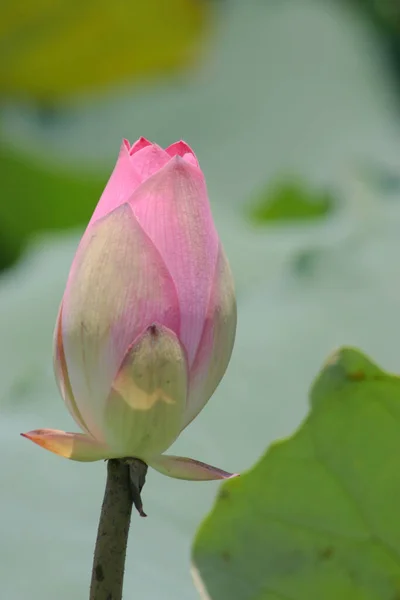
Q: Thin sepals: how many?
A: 2